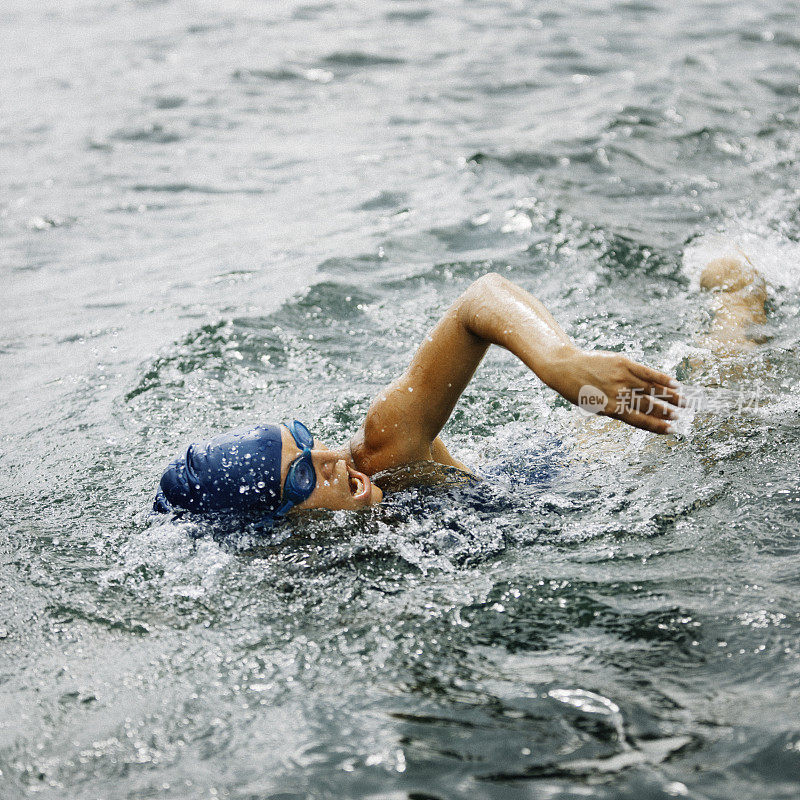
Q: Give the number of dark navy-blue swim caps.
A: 1